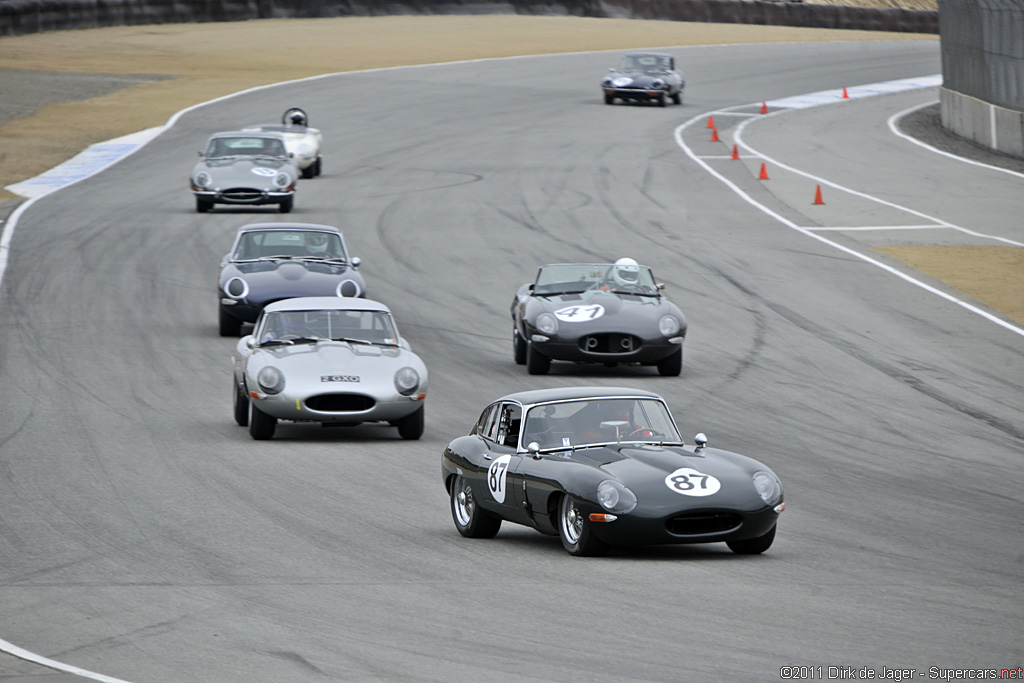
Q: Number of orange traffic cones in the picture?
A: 7